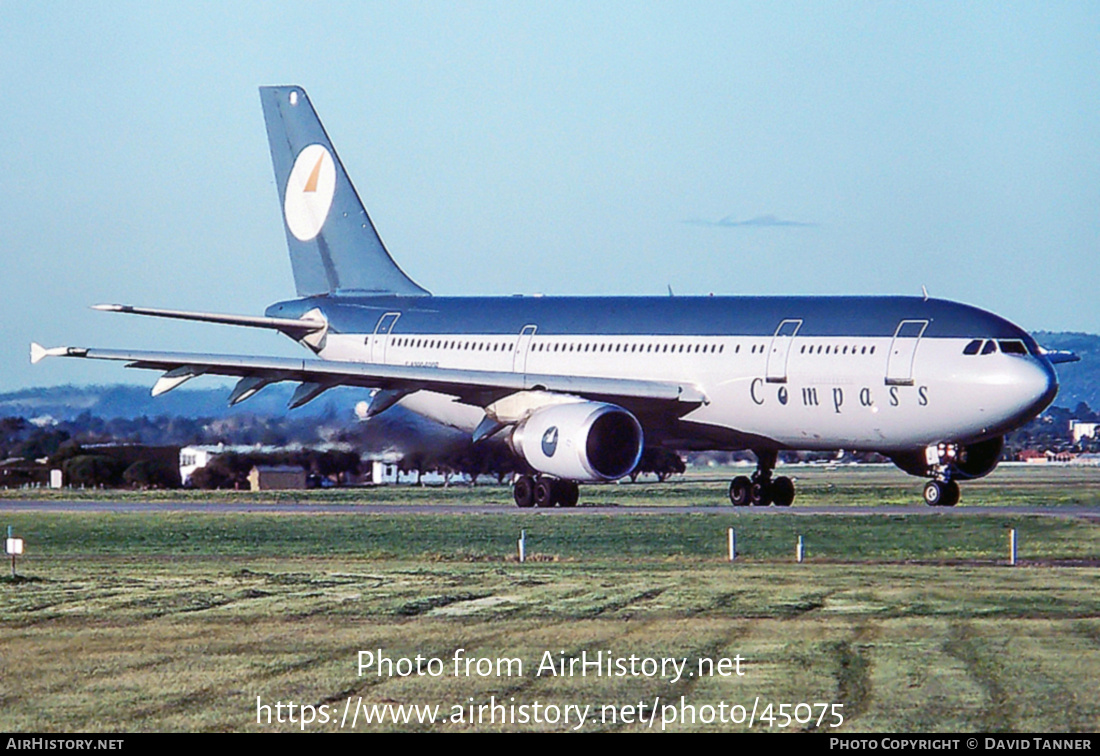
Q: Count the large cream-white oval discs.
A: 1